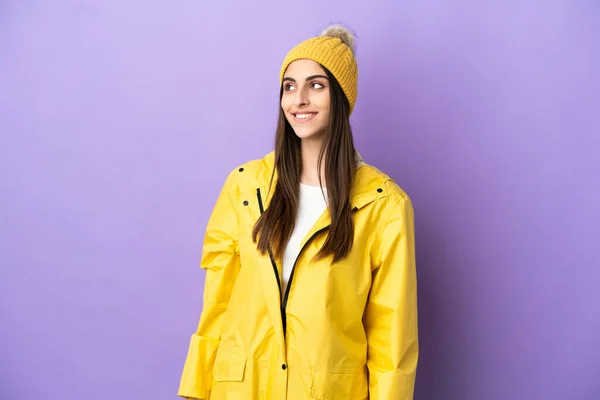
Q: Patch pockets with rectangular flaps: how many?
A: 2